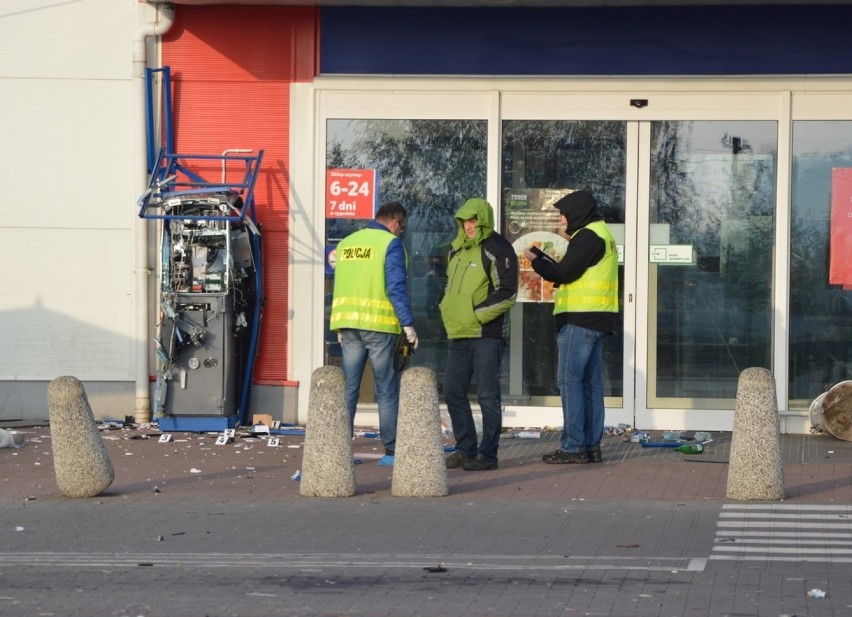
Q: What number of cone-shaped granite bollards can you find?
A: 4